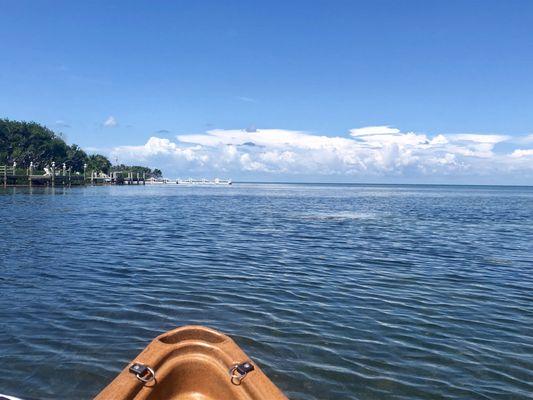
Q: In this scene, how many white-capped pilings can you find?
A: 5